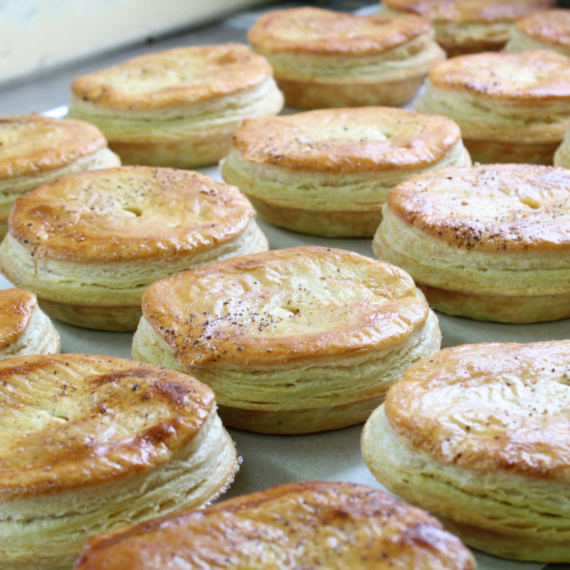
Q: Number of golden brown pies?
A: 15